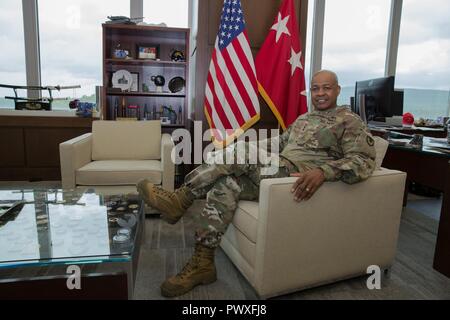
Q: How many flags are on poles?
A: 2